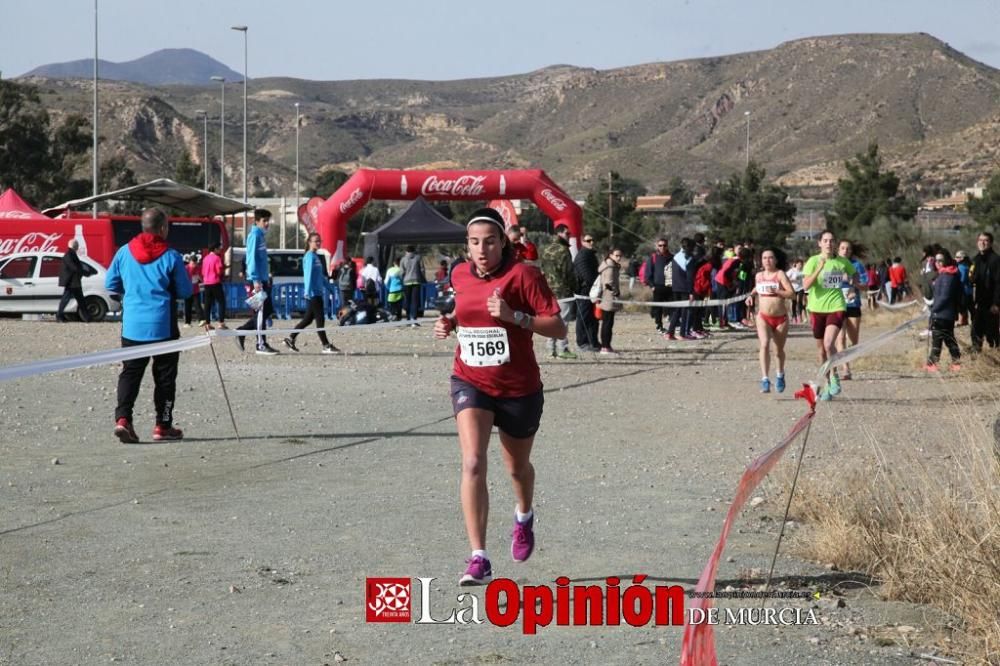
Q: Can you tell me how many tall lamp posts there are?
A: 6